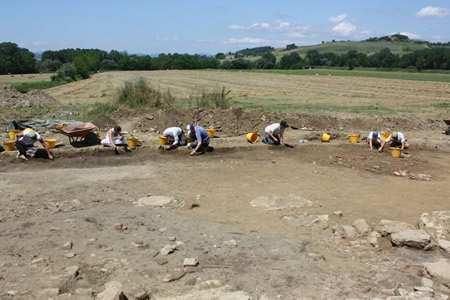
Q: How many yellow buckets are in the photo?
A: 11